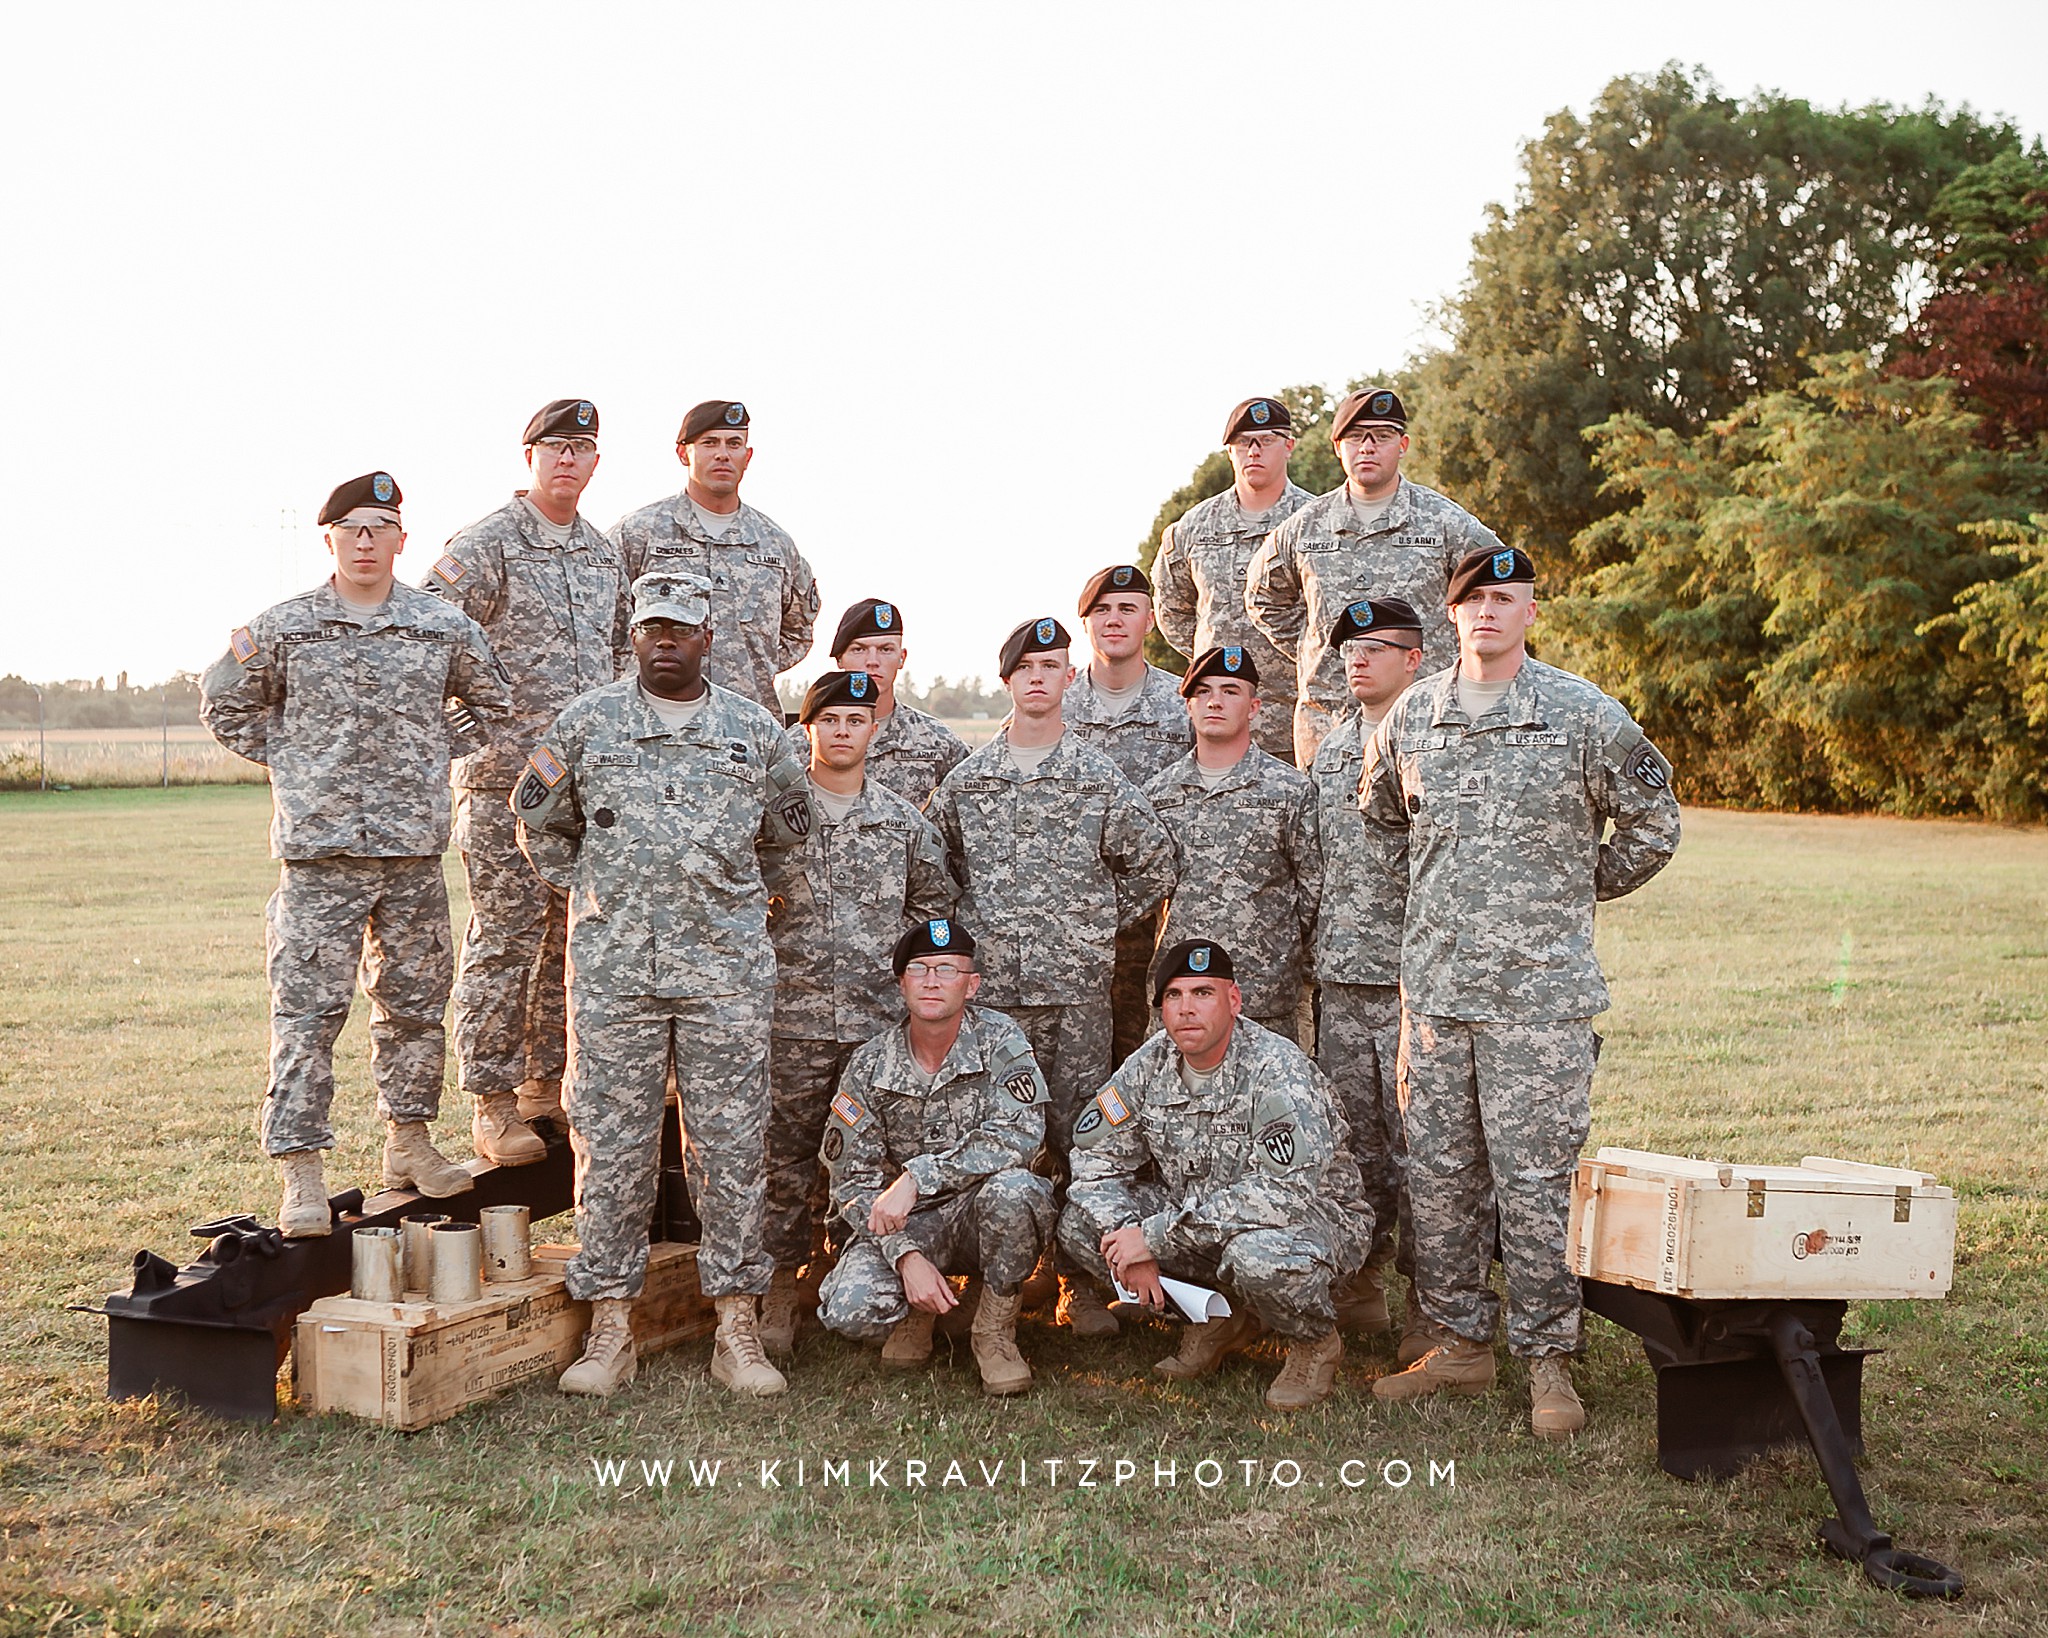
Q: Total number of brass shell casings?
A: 4